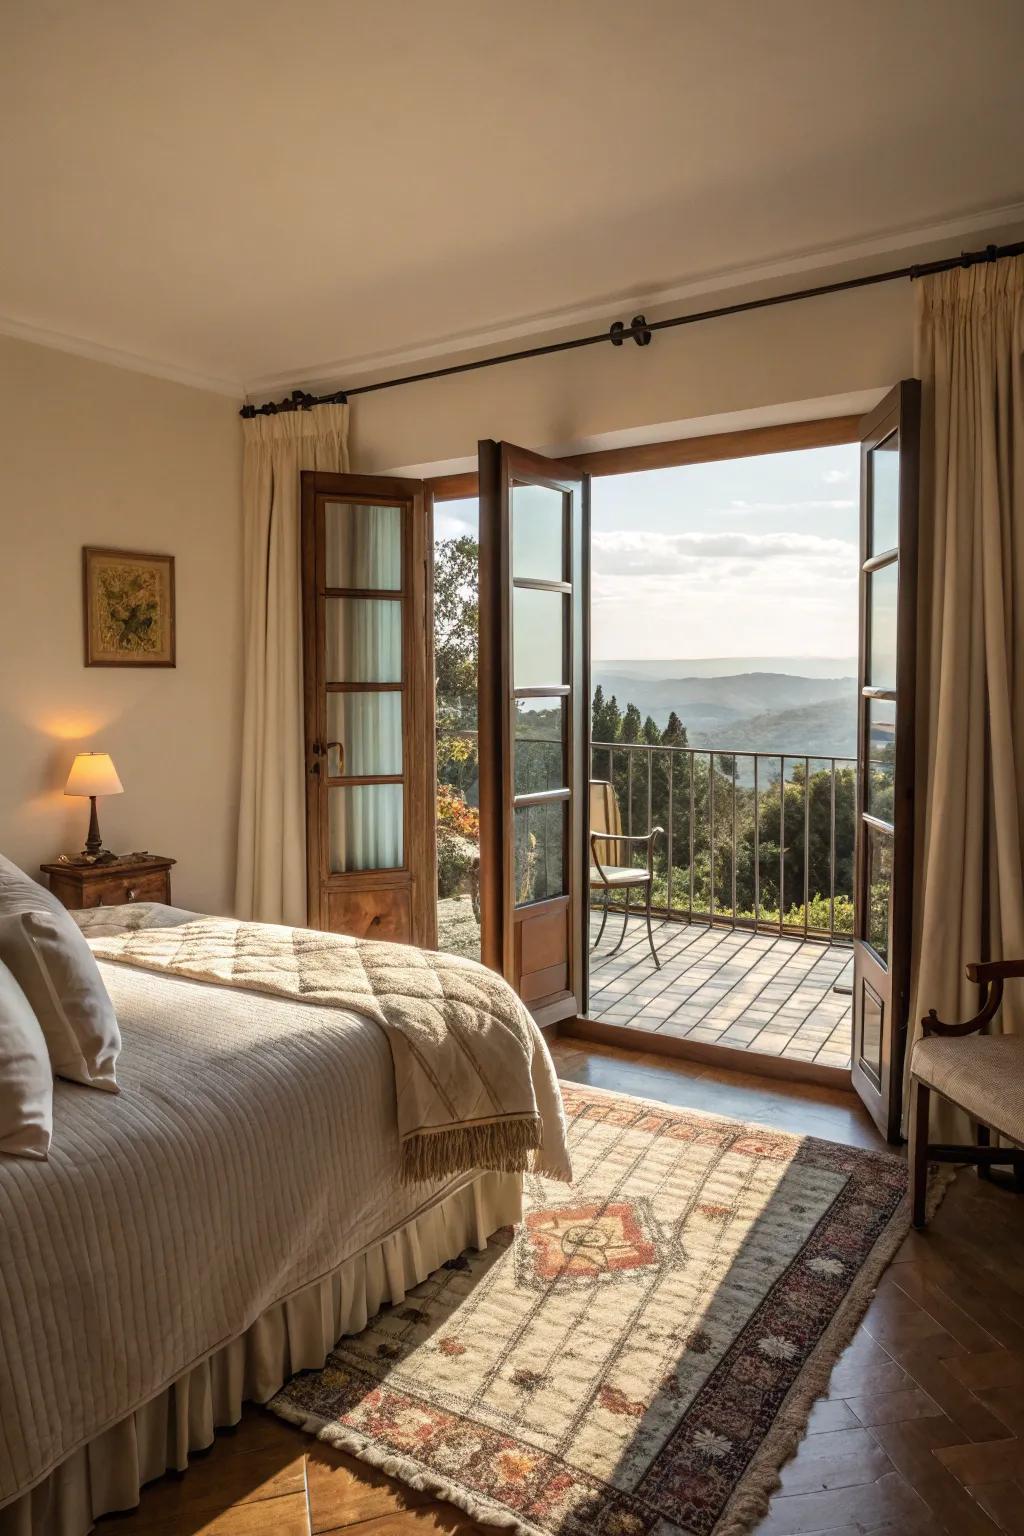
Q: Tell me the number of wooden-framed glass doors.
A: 3